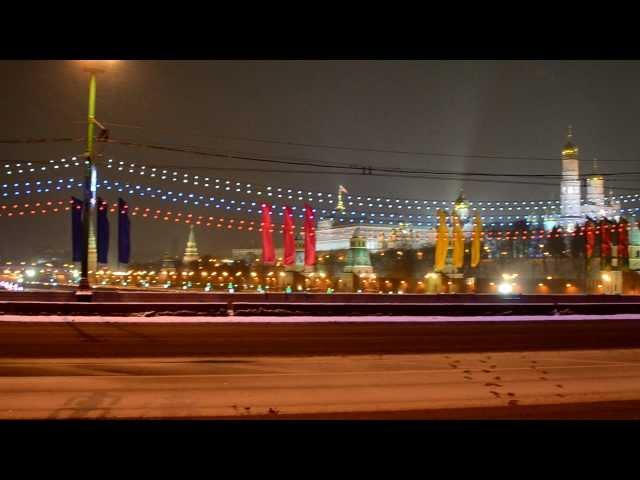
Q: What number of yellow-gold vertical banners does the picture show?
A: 3